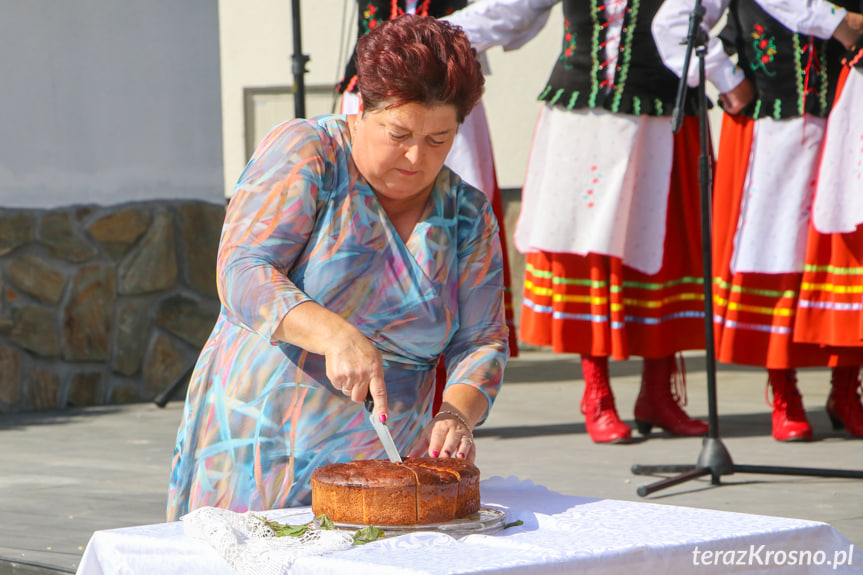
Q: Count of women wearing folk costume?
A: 4